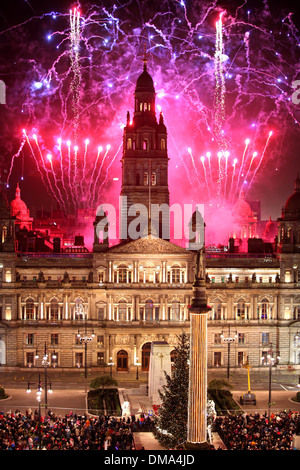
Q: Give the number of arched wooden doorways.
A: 3